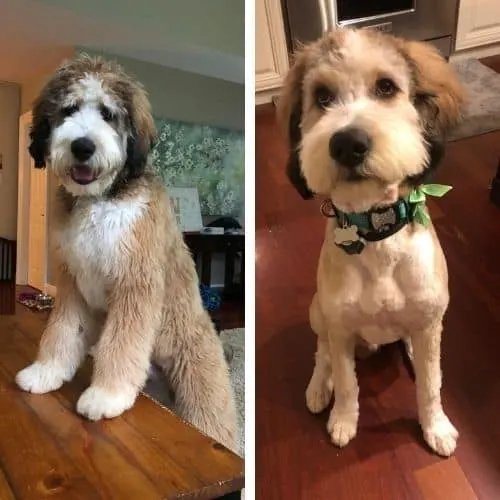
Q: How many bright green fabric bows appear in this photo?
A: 1